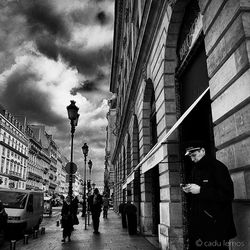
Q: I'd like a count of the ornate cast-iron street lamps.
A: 3